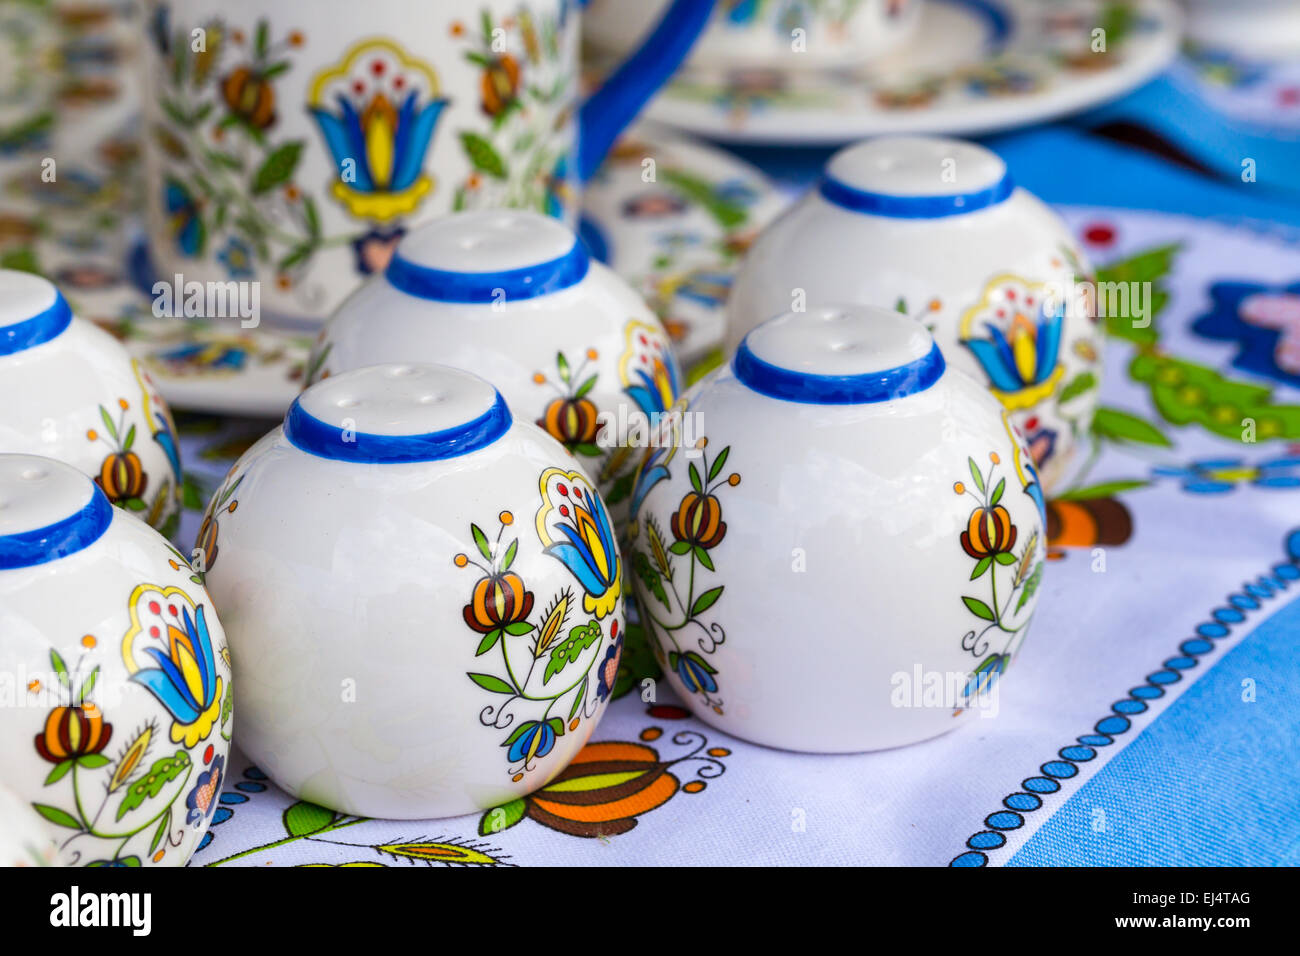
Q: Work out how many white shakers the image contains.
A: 6